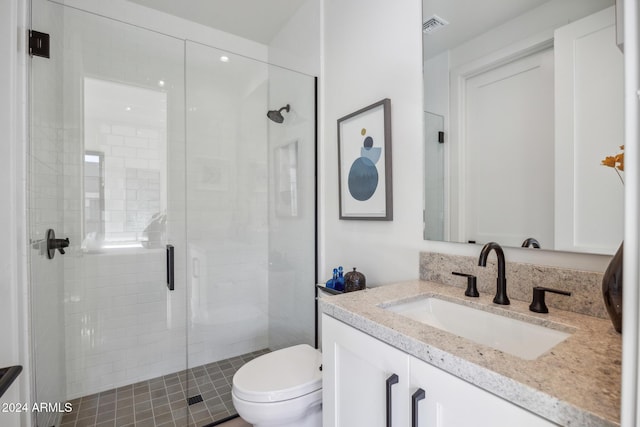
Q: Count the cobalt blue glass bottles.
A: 2